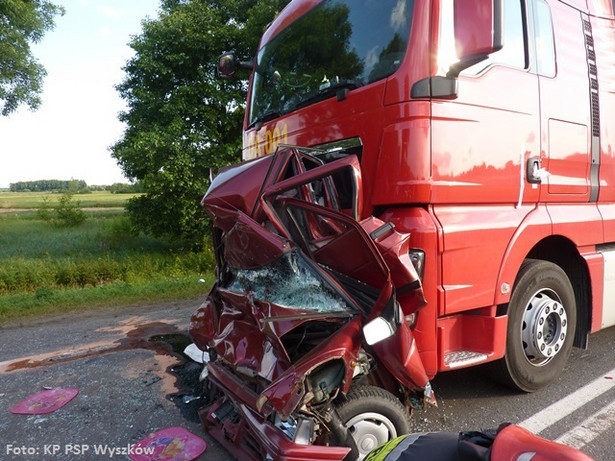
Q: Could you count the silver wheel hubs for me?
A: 2